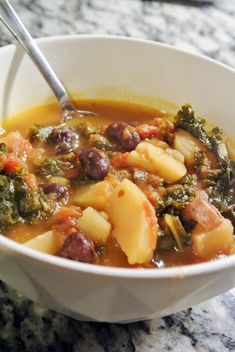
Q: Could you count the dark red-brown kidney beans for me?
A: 5